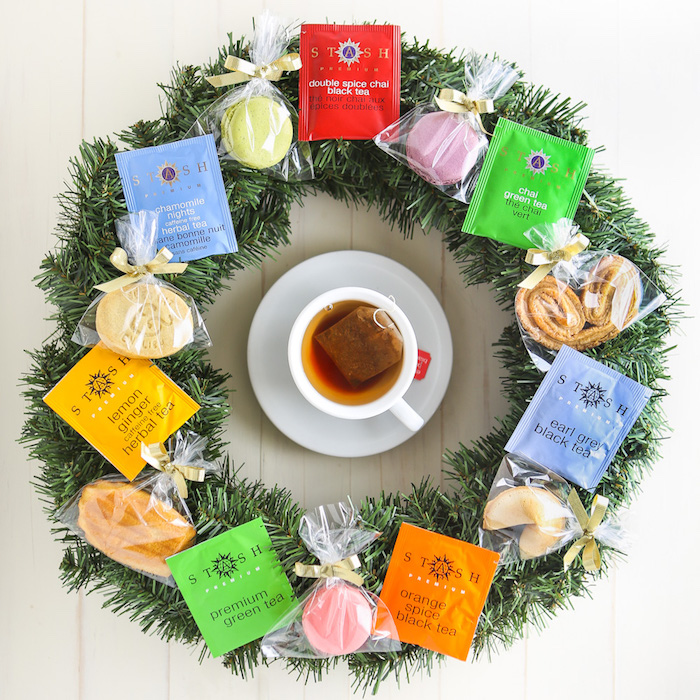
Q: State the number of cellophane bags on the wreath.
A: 7